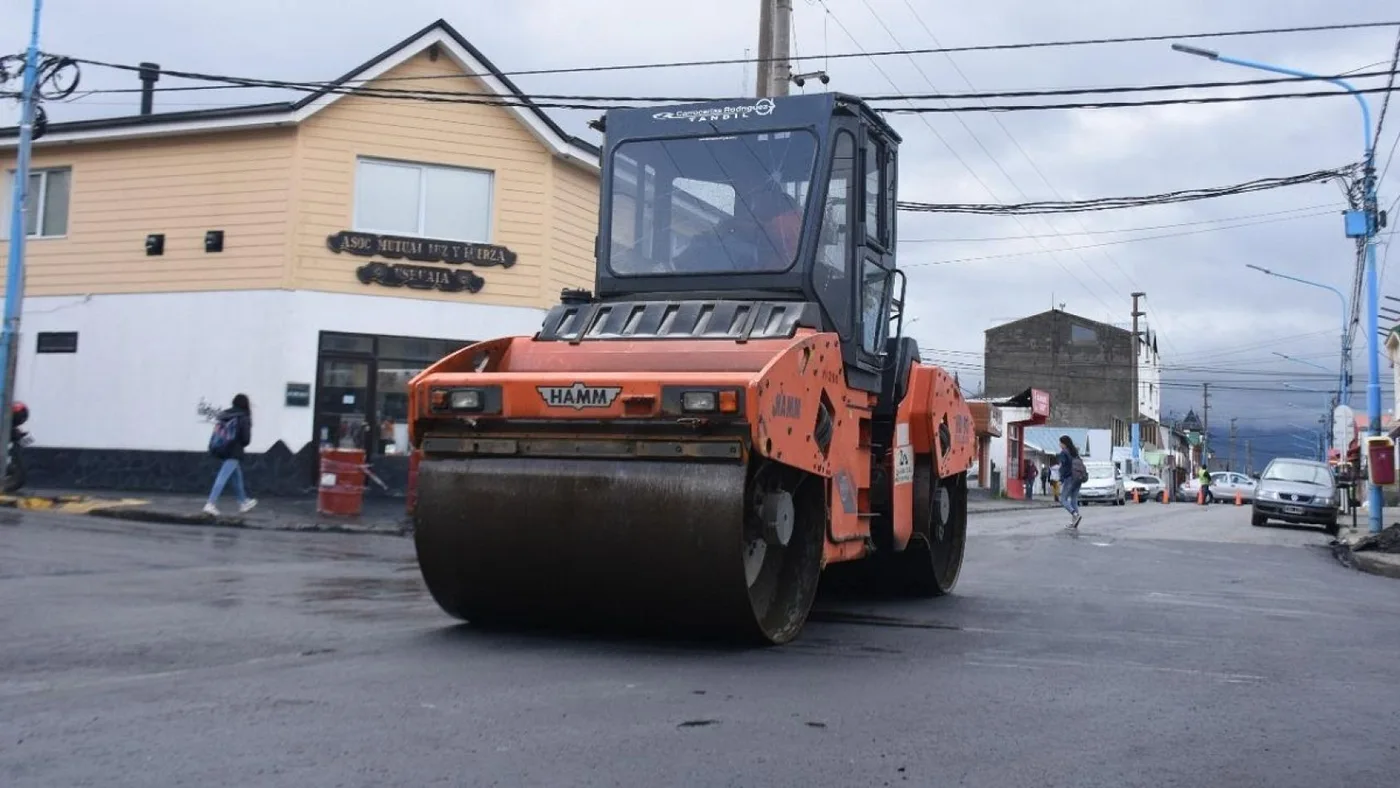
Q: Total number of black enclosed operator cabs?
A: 1